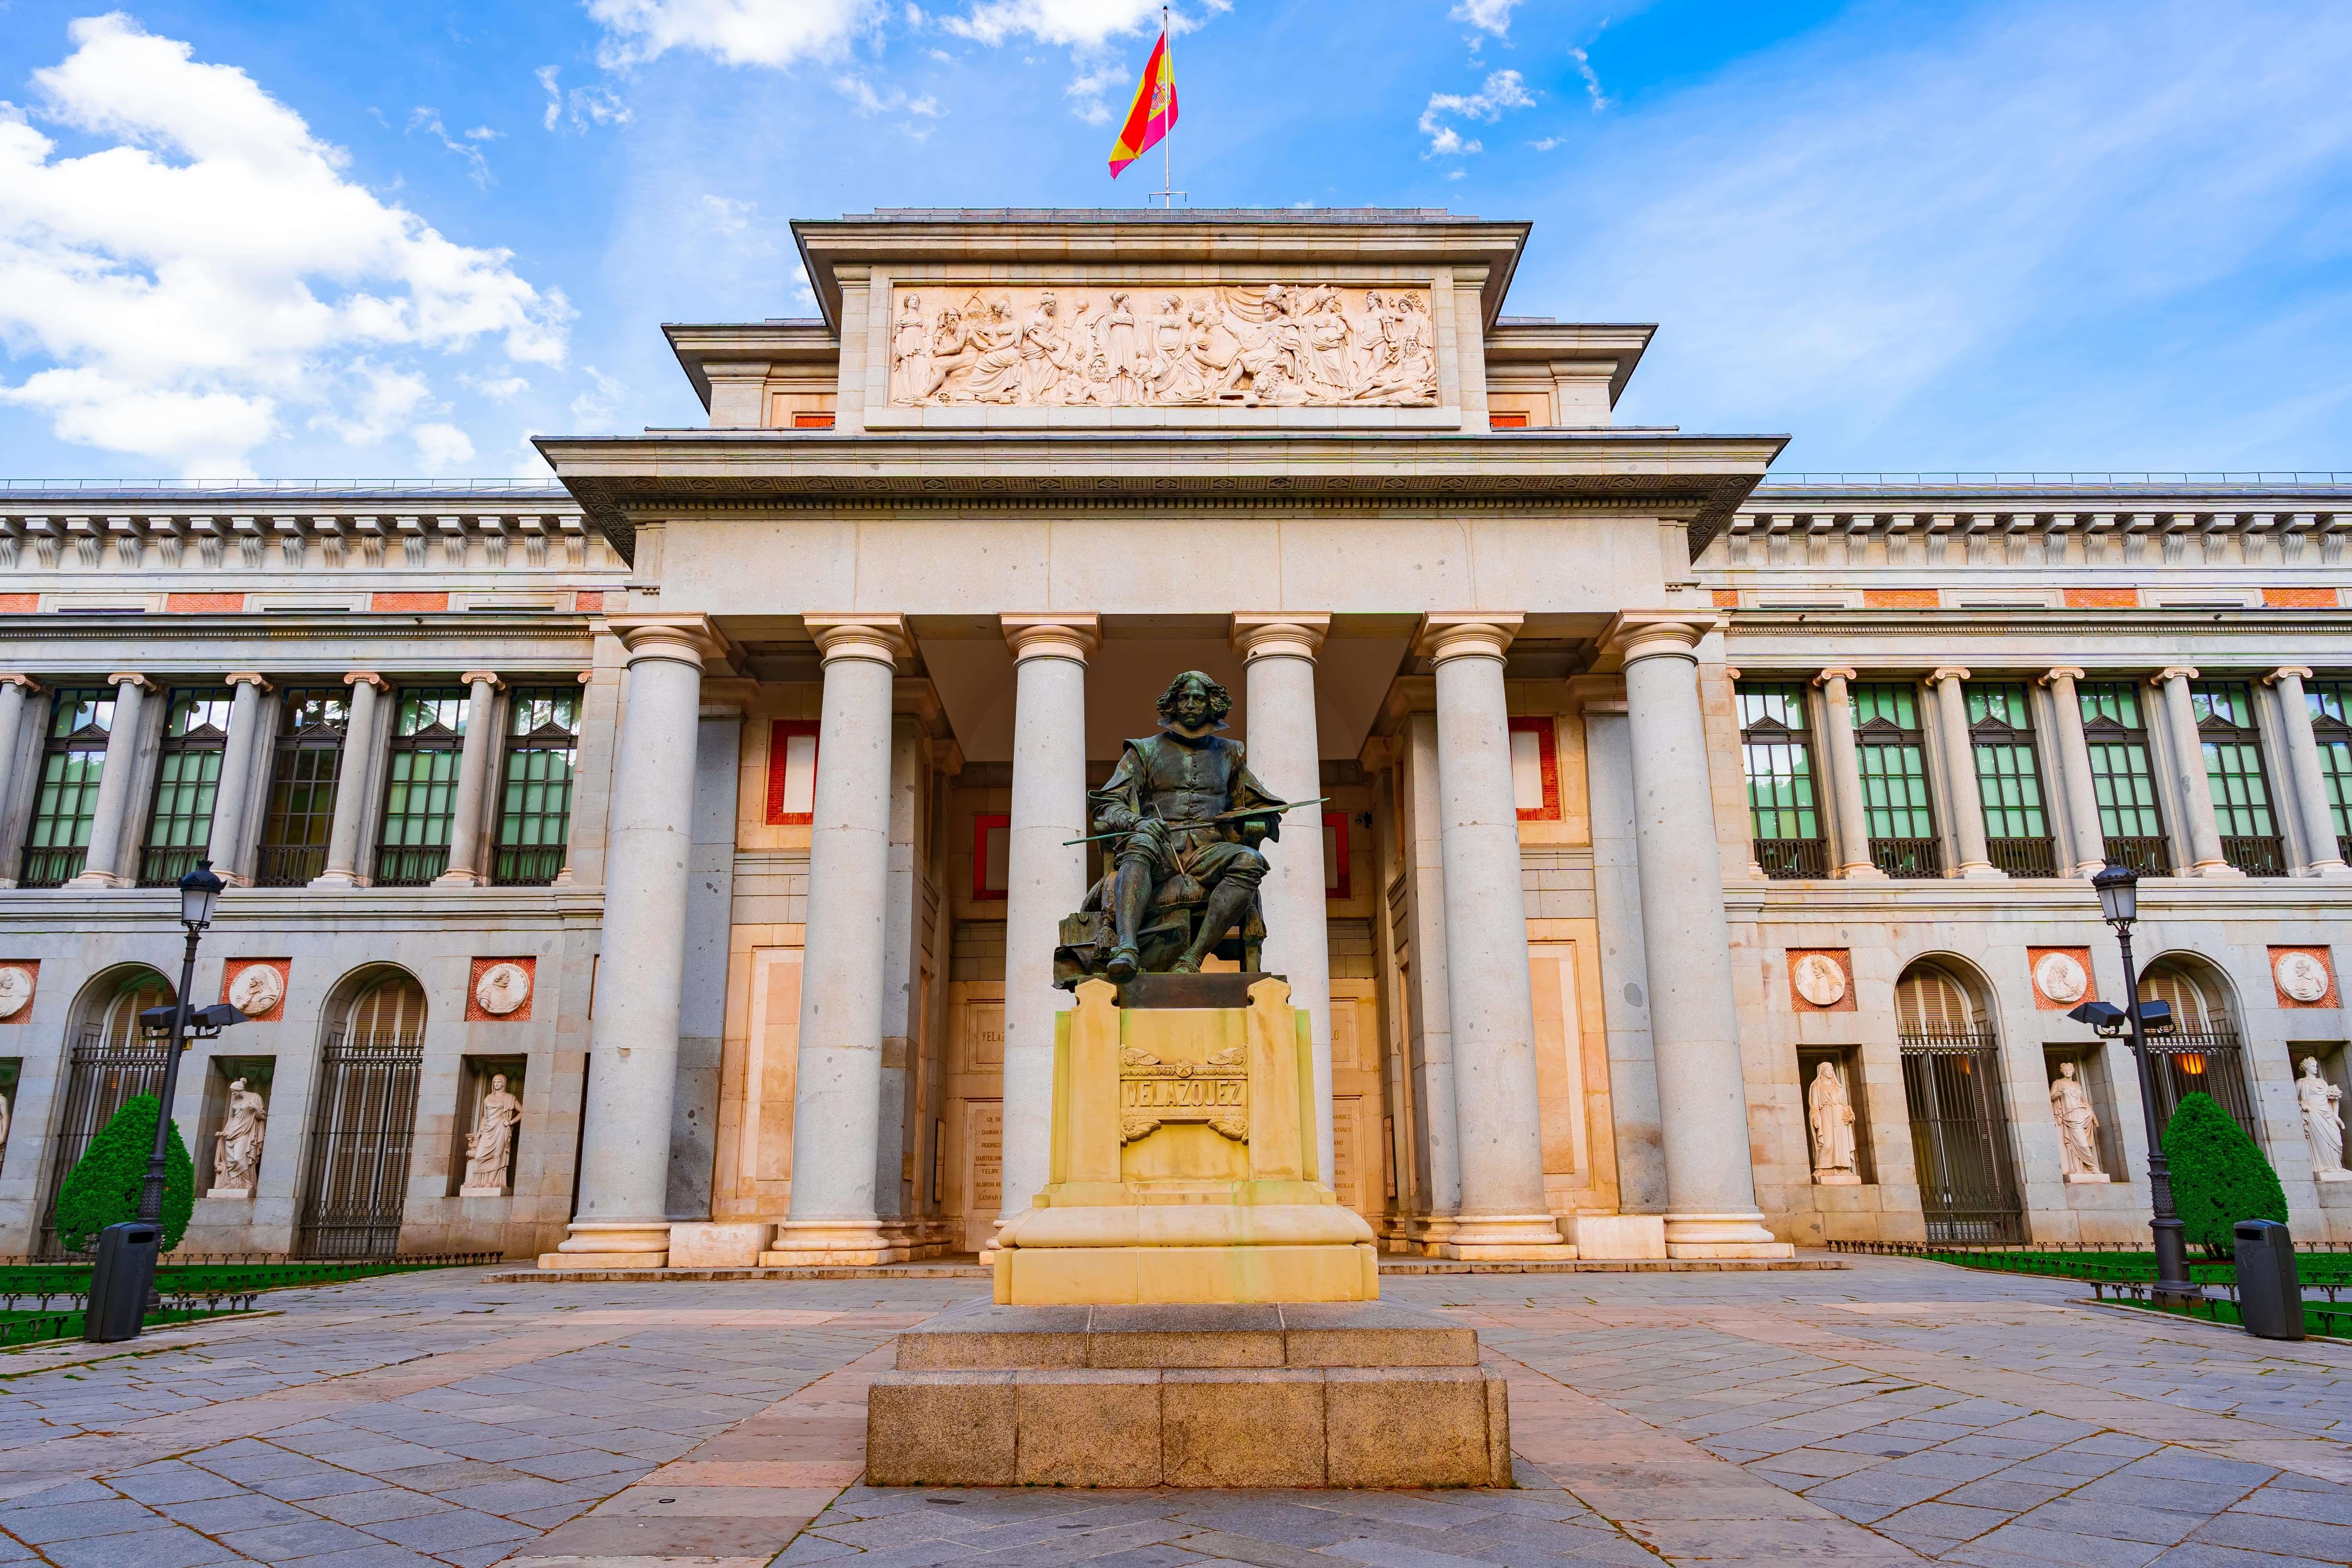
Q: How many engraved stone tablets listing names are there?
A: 2